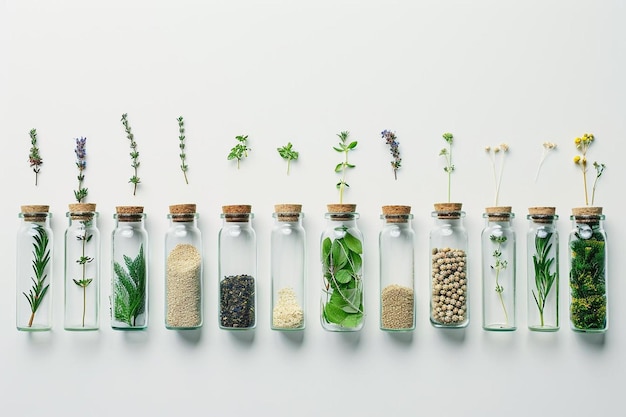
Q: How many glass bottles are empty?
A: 0